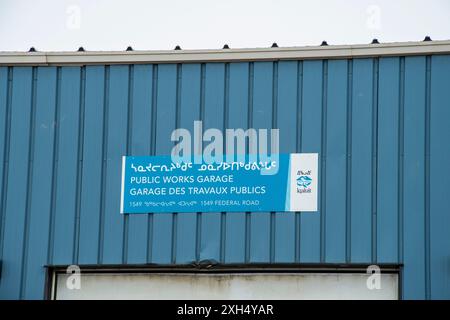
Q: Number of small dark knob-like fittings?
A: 9